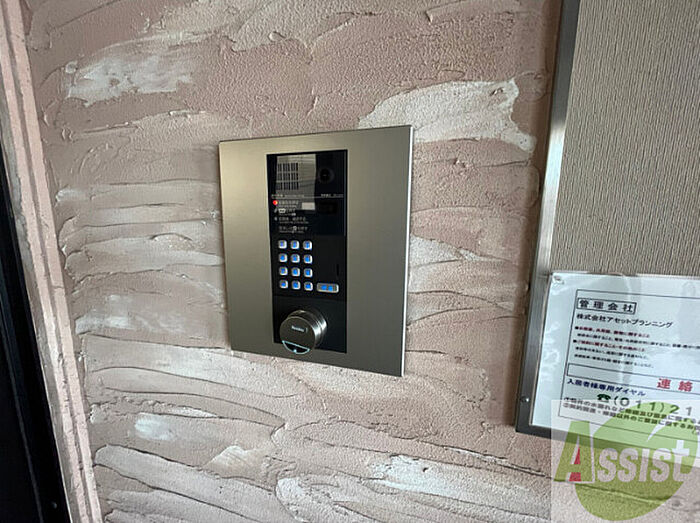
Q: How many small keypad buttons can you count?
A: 12